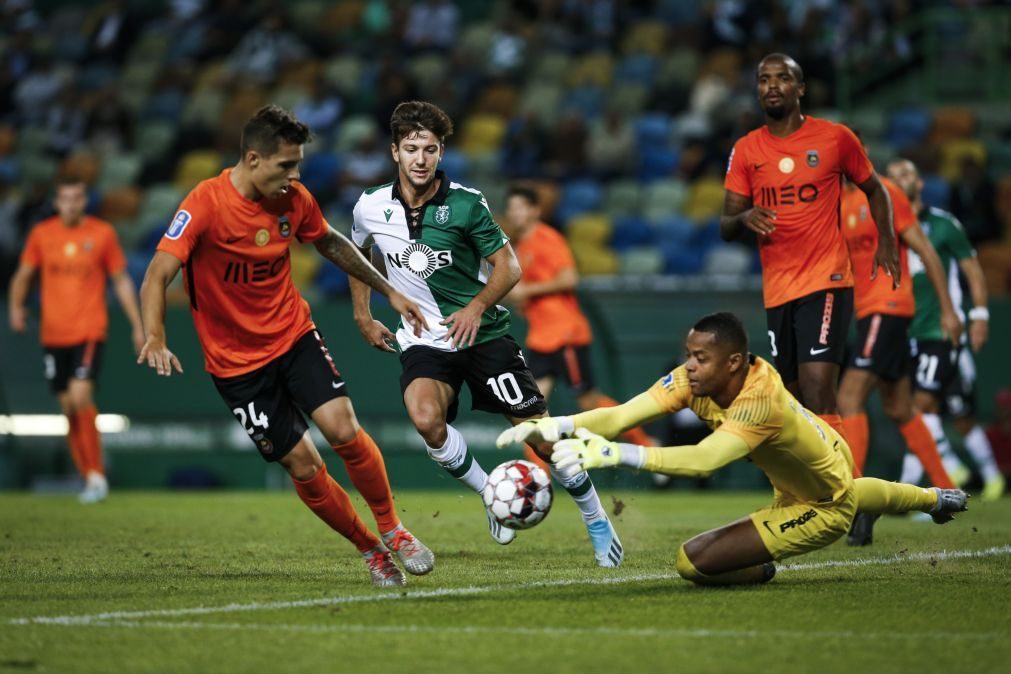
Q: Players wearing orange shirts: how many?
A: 5